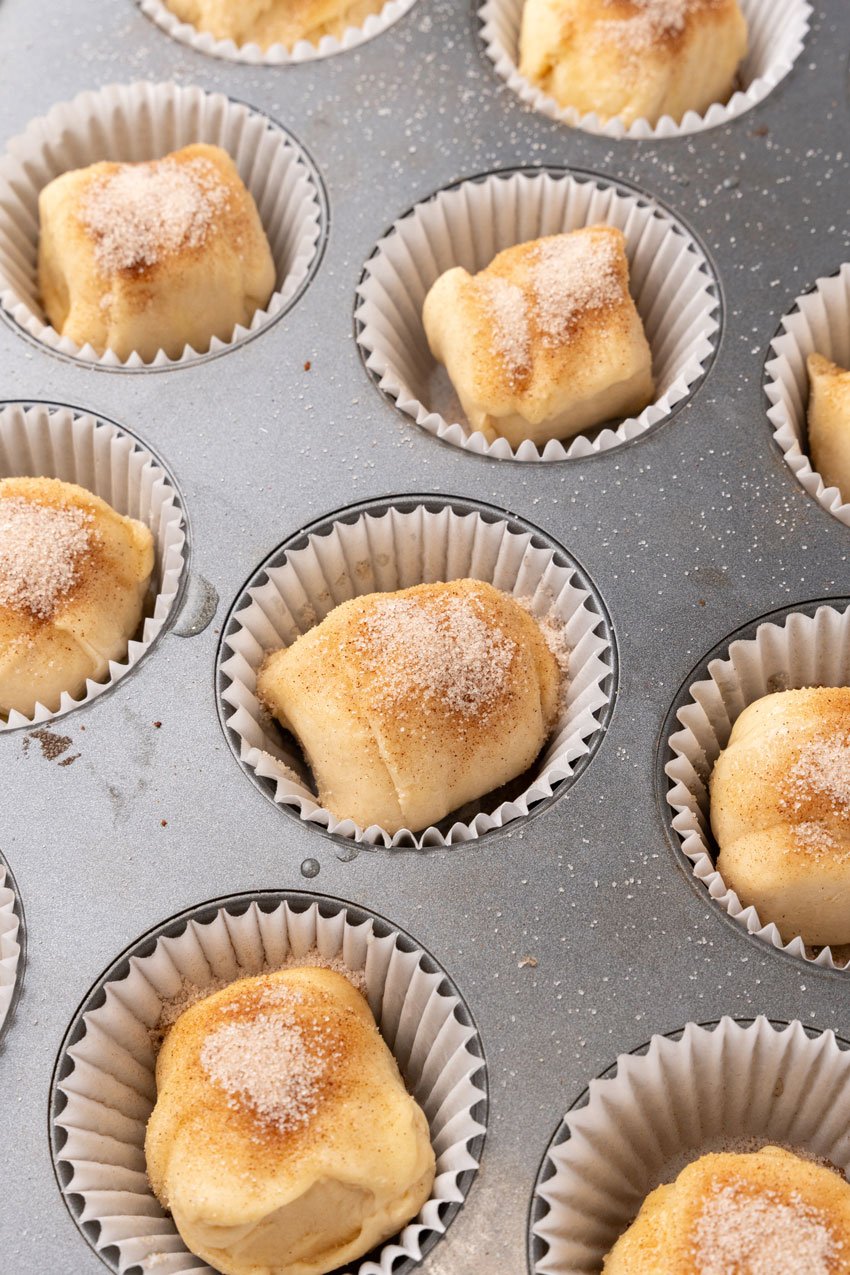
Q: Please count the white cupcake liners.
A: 11